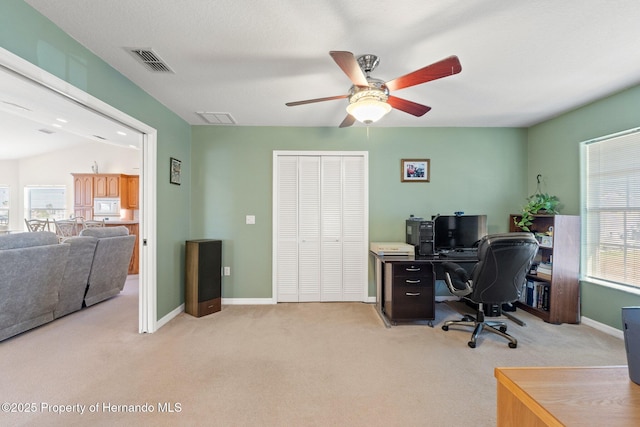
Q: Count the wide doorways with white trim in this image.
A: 1